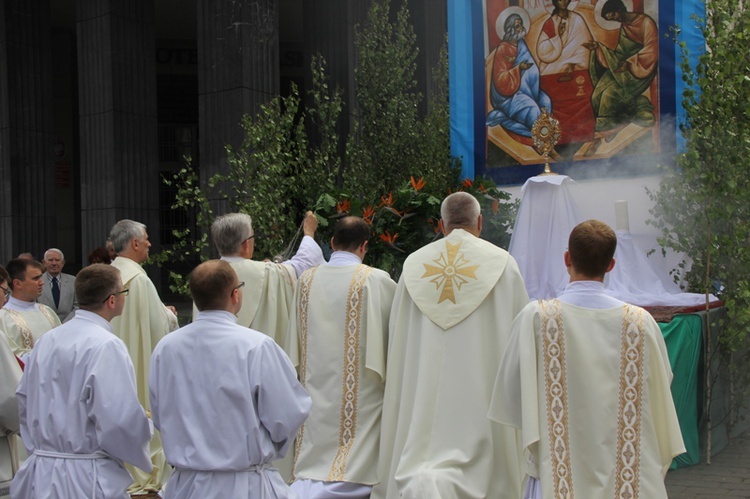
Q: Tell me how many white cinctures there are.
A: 2